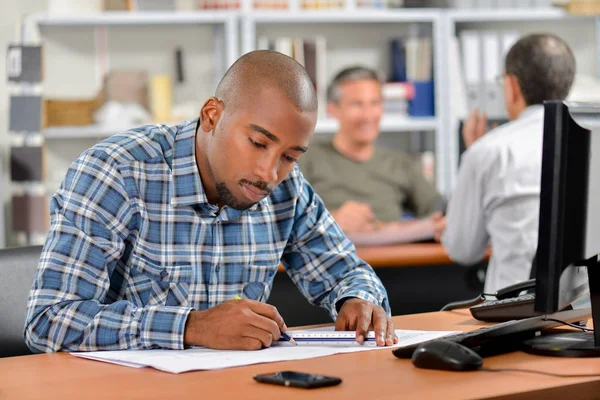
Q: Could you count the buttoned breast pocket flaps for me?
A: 2